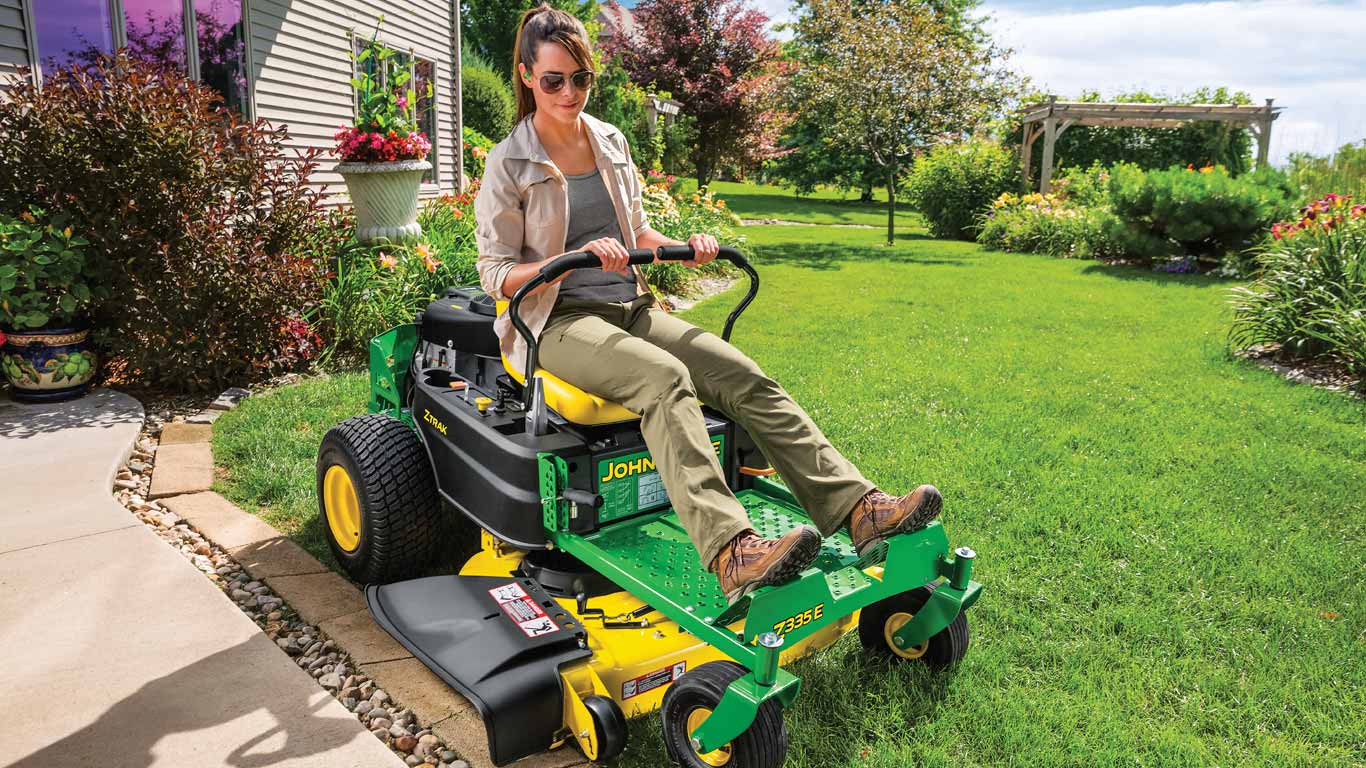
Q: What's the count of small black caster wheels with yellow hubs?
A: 2